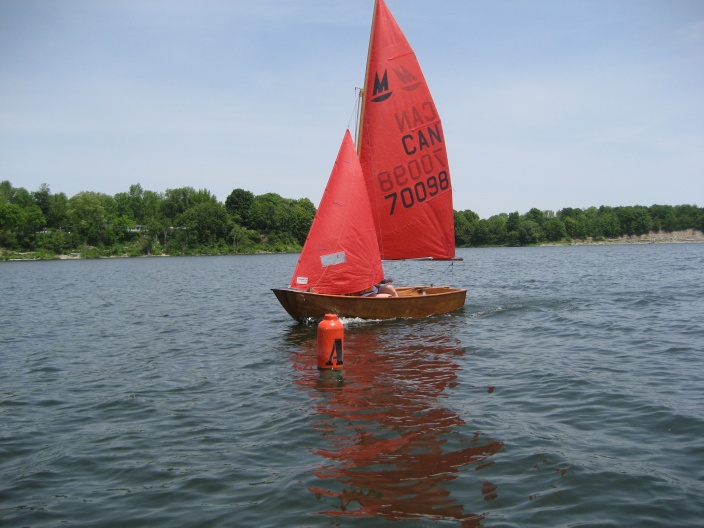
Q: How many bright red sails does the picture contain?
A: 2